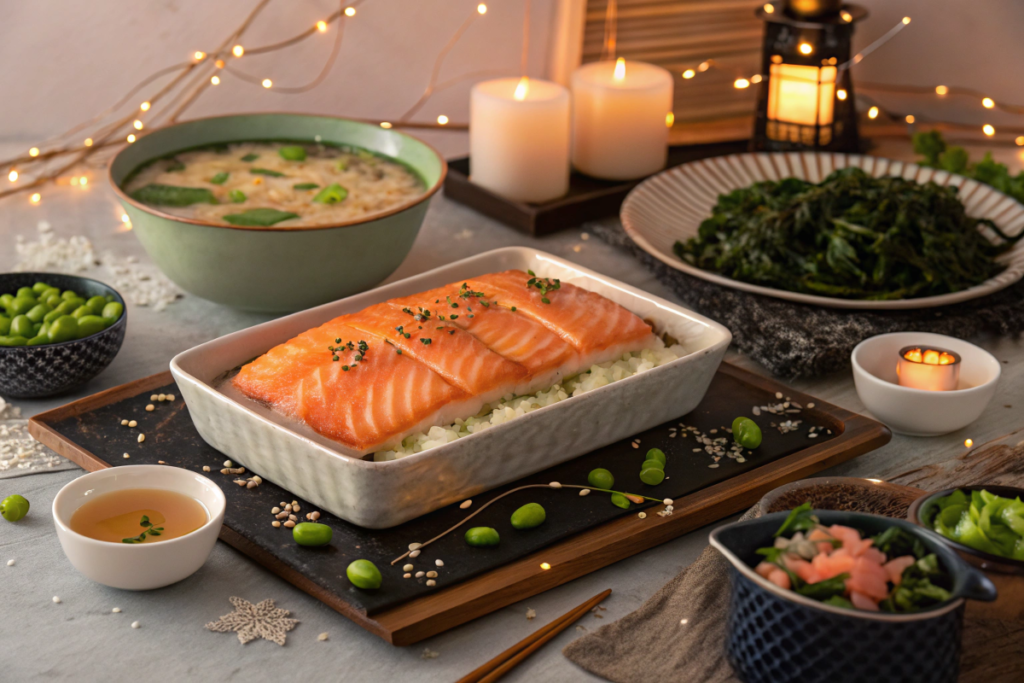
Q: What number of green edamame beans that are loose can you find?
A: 11